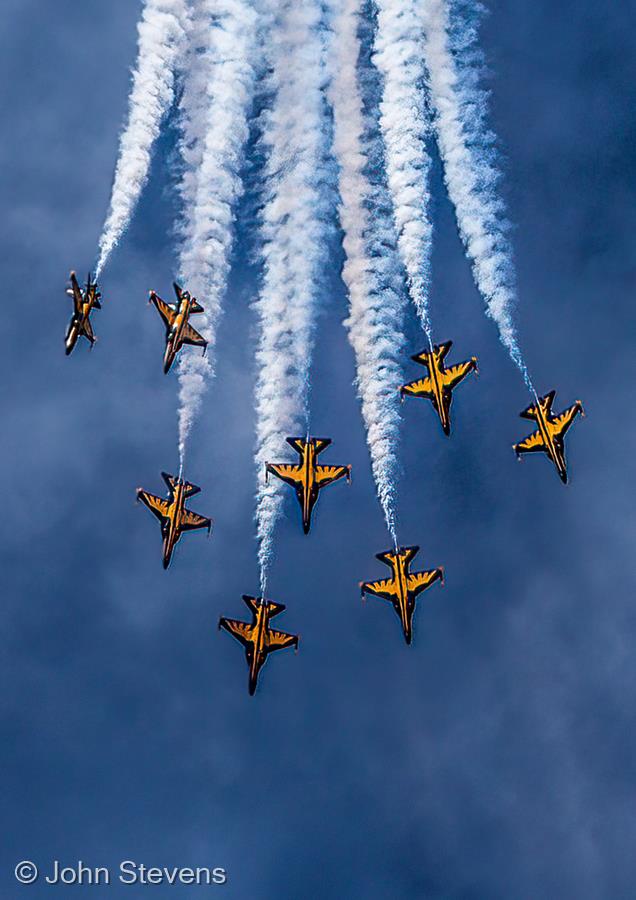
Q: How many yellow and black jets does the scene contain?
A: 8